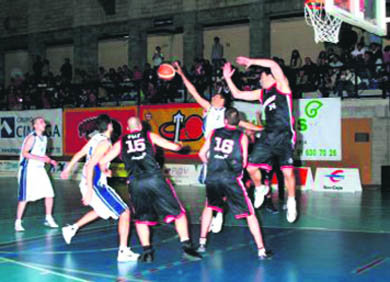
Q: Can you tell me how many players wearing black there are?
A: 3